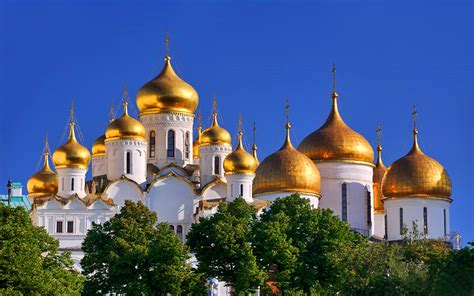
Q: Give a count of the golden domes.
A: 13